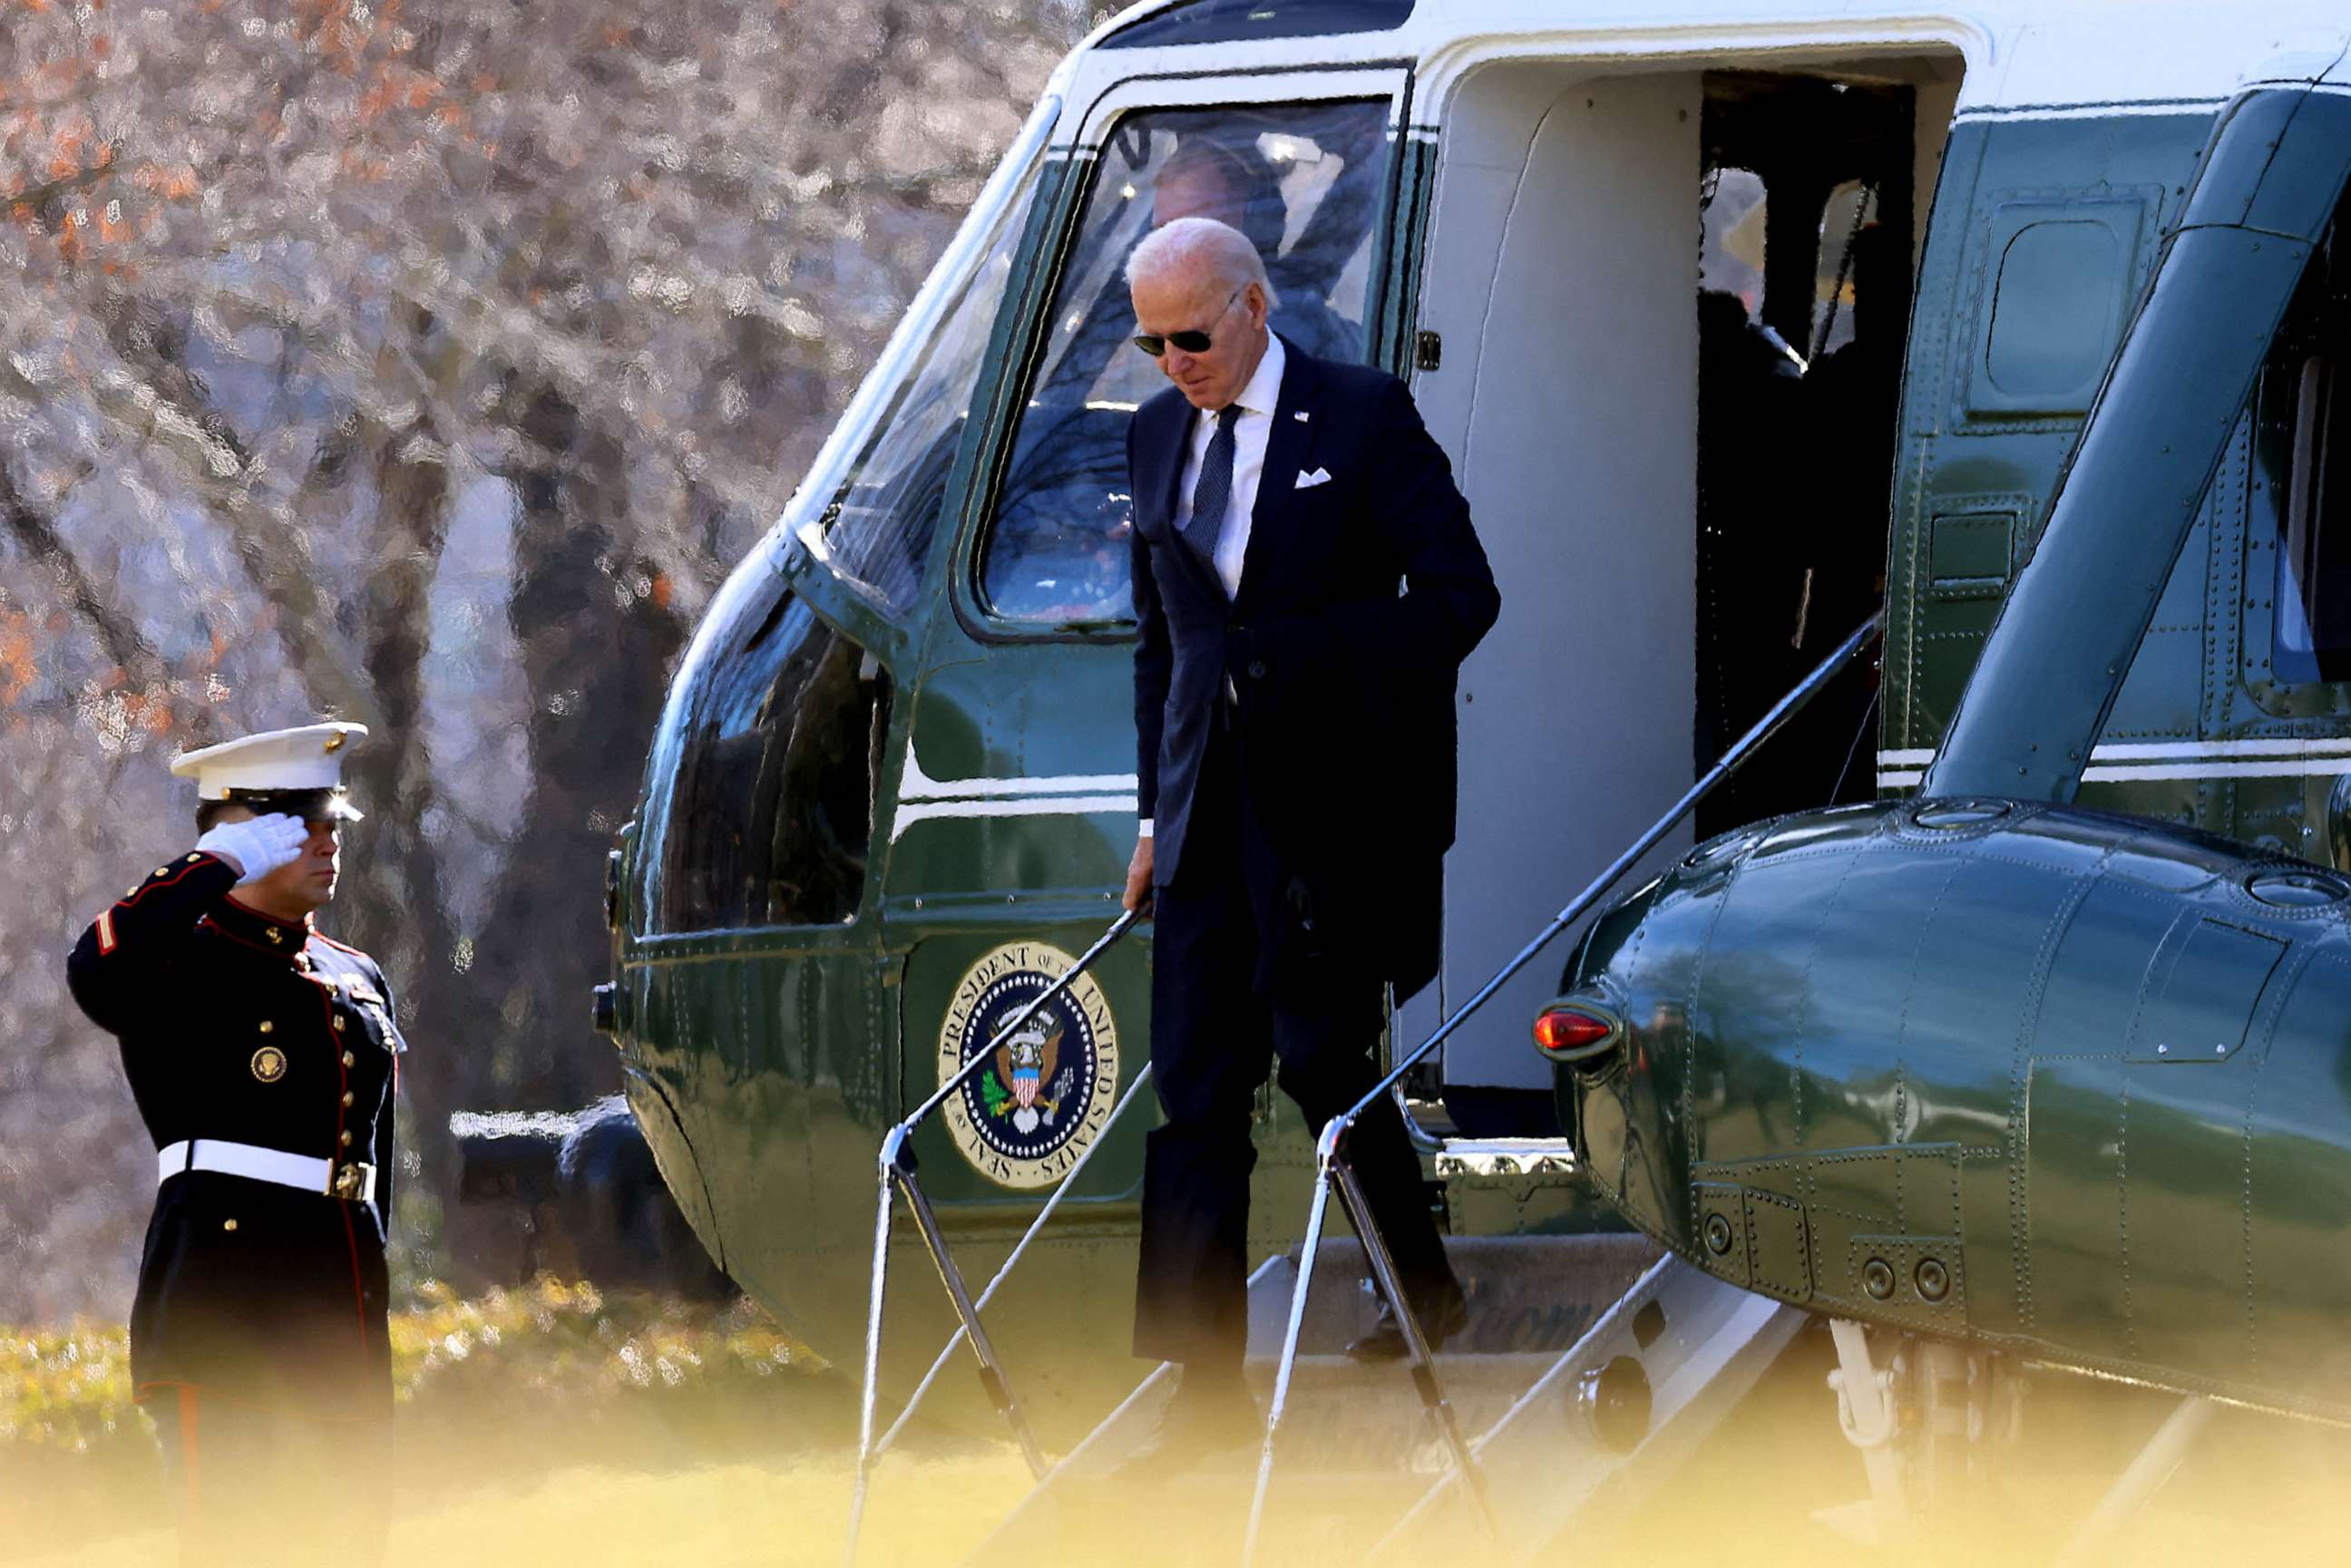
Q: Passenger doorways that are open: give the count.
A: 1